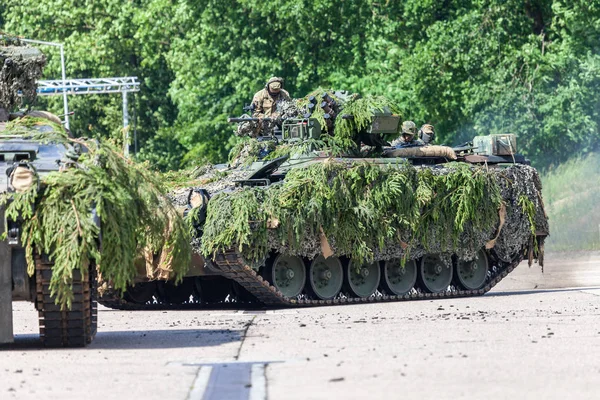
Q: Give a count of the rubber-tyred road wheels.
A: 6